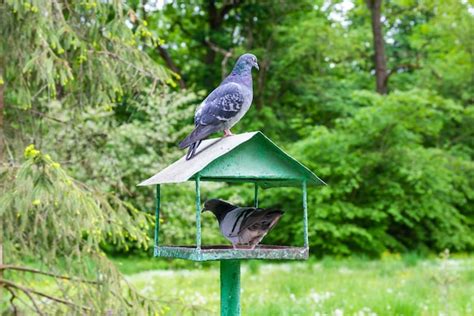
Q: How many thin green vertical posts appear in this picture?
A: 4